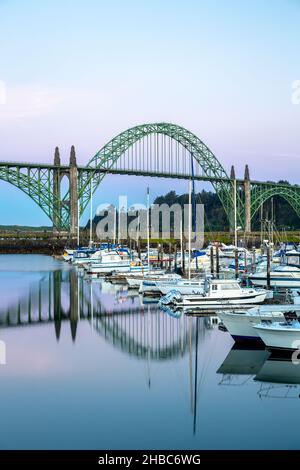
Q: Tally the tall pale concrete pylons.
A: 4